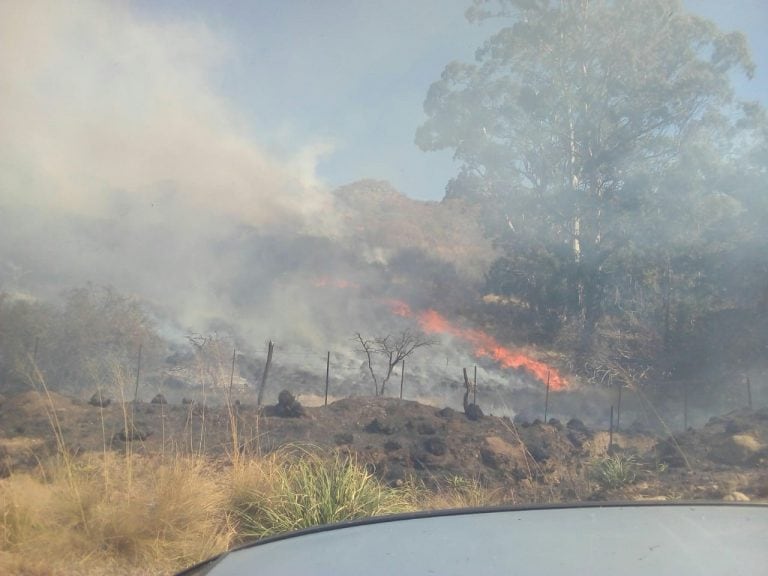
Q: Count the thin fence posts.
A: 11